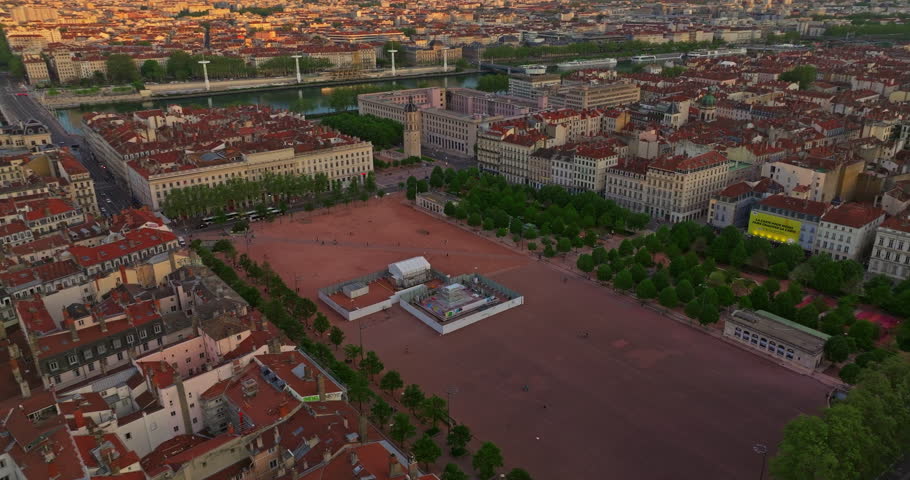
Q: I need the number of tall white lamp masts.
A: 4